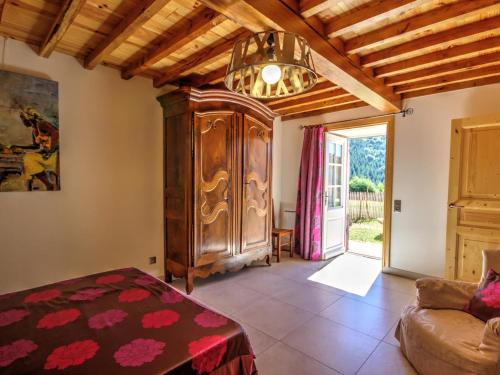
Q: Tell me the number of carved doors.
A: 2